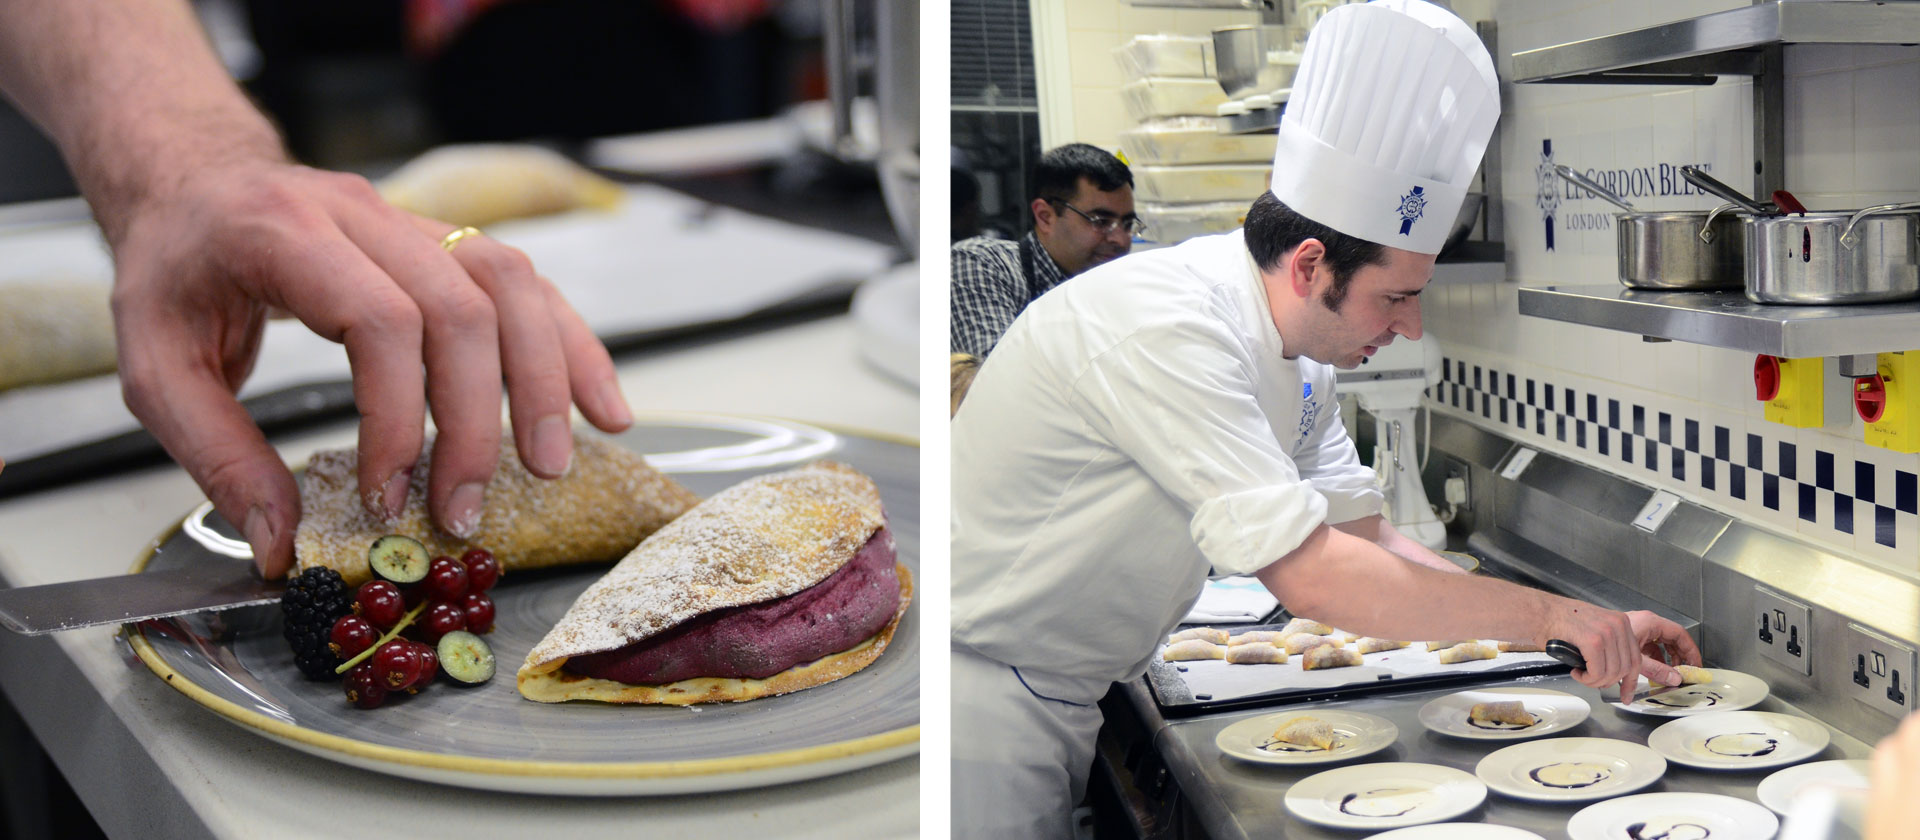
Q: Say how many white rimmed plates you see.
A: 9